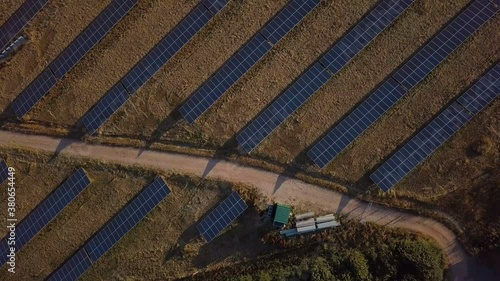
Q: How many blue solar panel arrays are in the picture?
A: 11